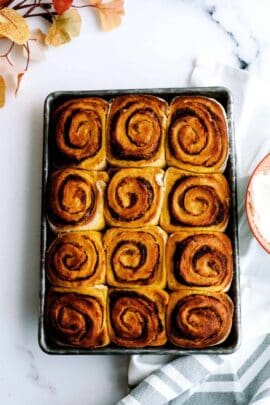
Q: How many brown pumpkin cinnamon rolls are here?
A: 12